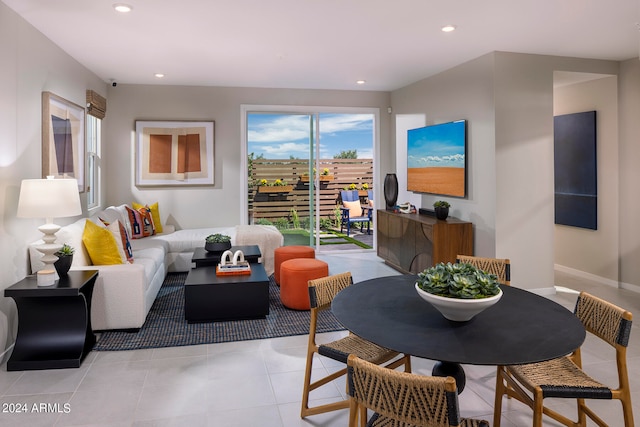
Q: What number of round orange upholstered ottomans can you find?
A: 2